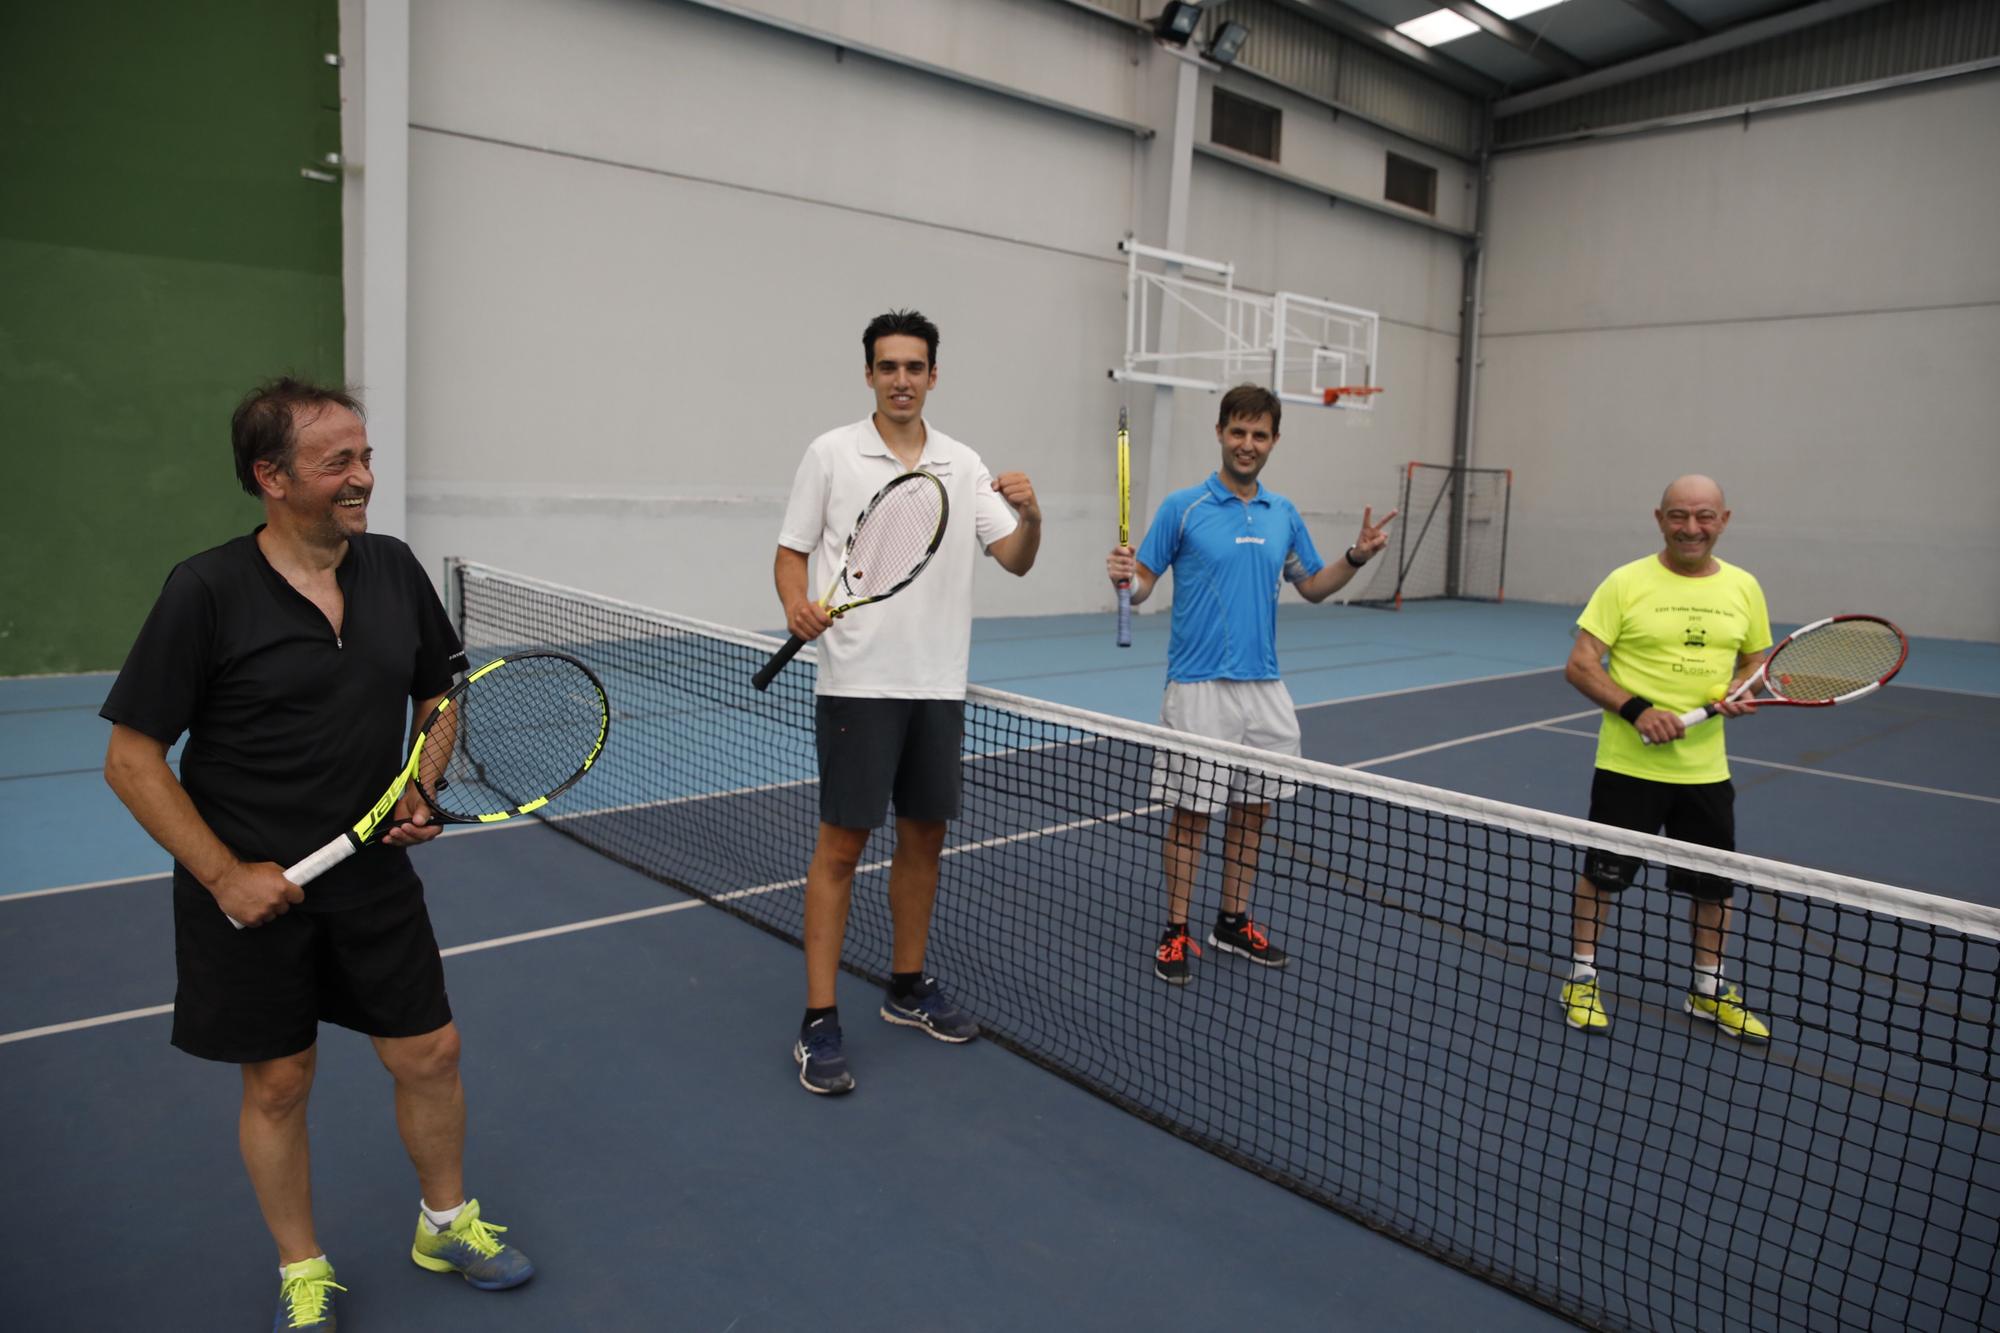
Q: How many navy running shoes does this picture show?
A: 2